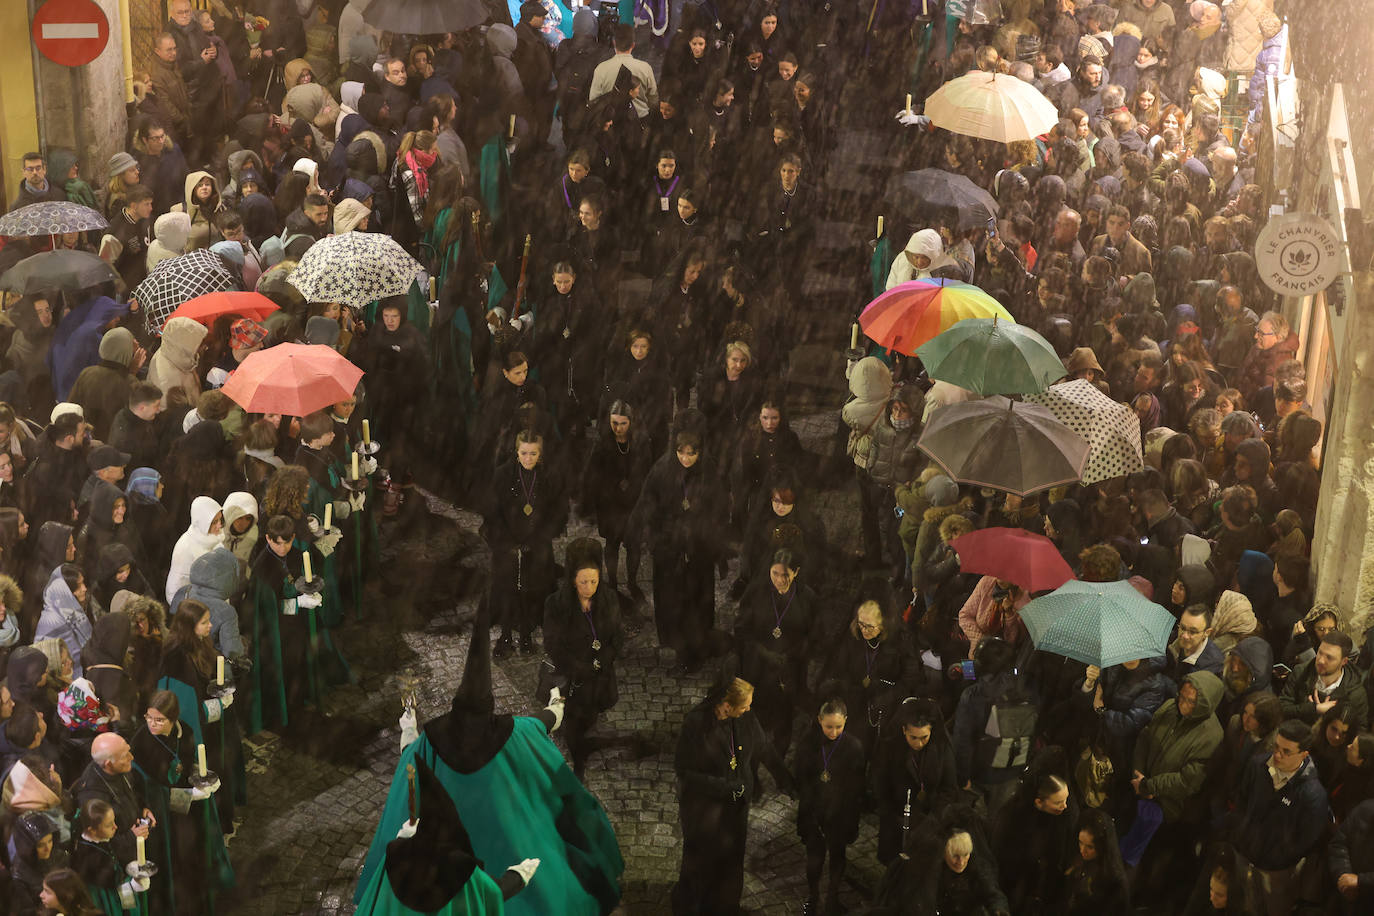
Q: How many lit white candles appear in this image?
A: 0